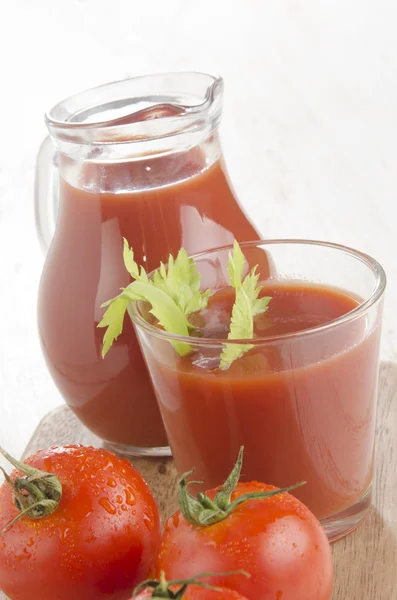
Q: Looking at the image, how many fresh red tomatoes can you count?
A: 3